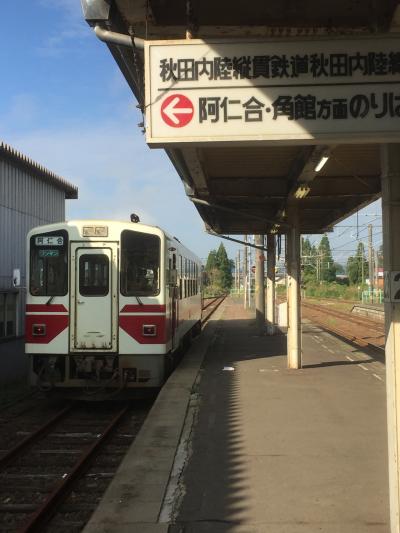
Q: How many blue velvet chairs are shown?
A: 0